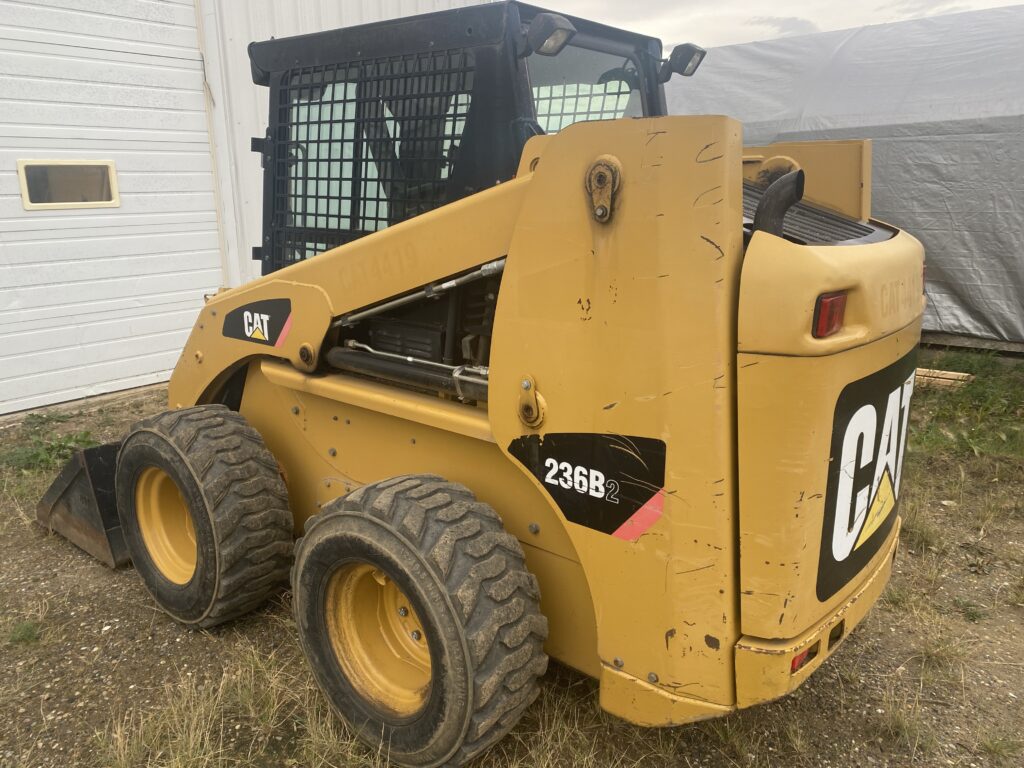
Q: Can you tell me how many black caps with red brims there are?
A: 0